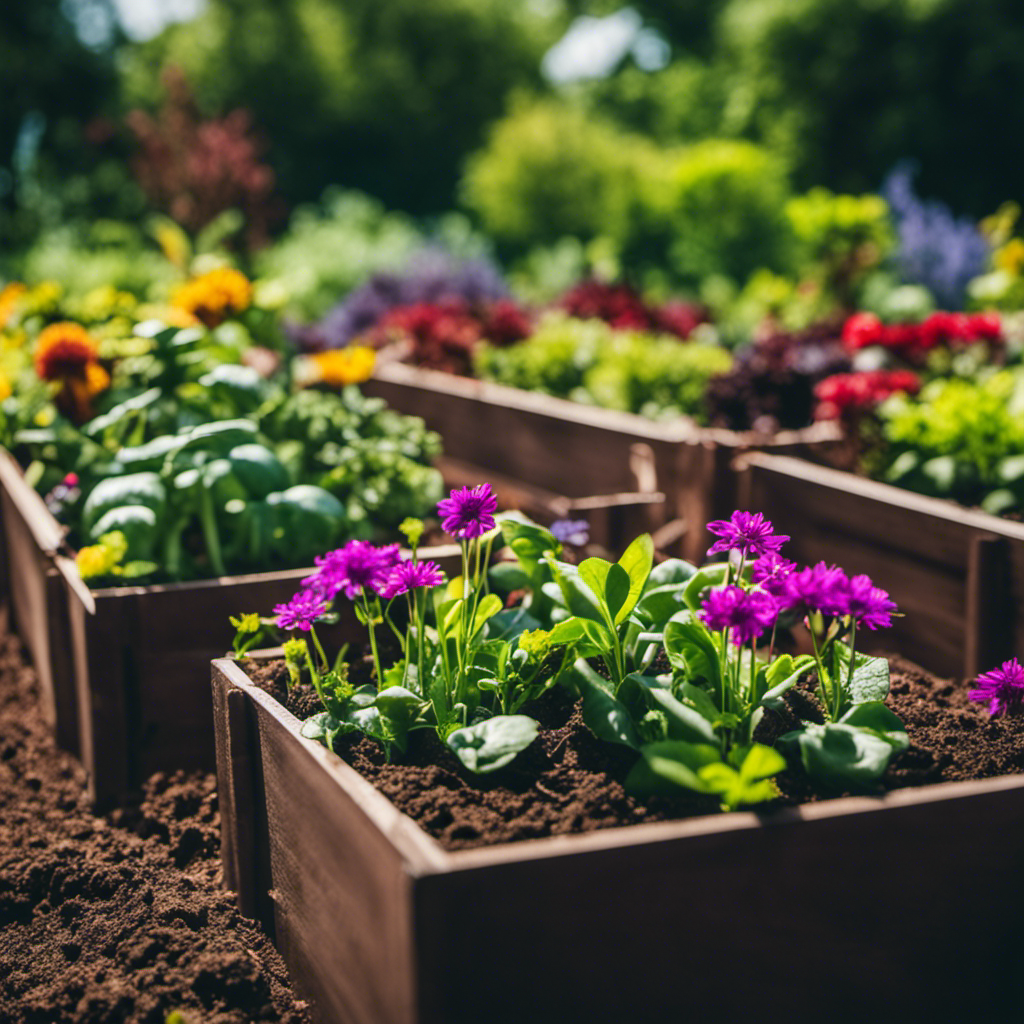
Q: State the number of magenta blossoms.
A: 10